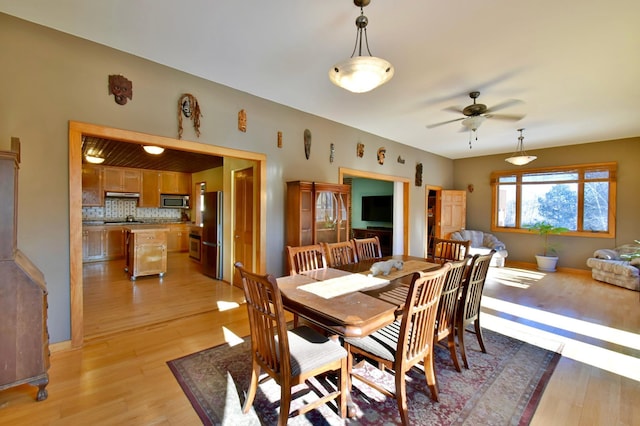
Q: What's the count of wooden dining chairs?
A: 8